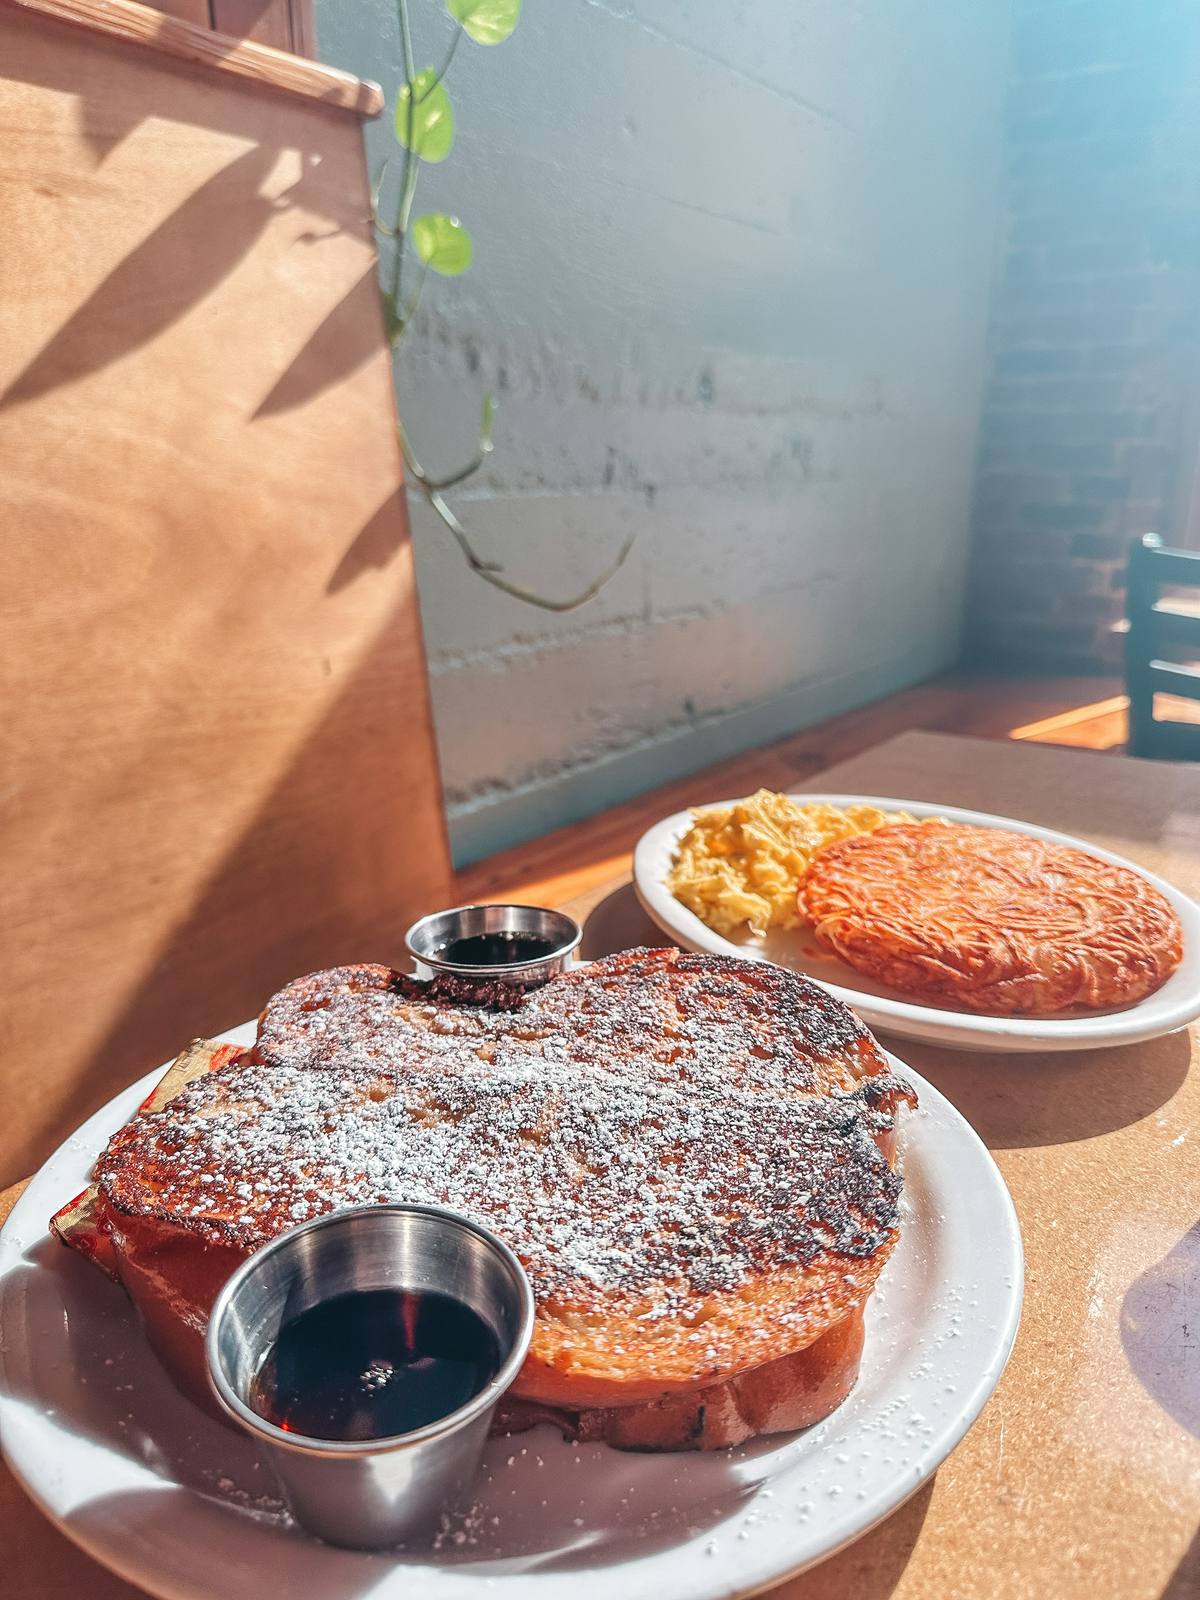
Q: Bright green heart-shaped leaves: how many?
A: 3